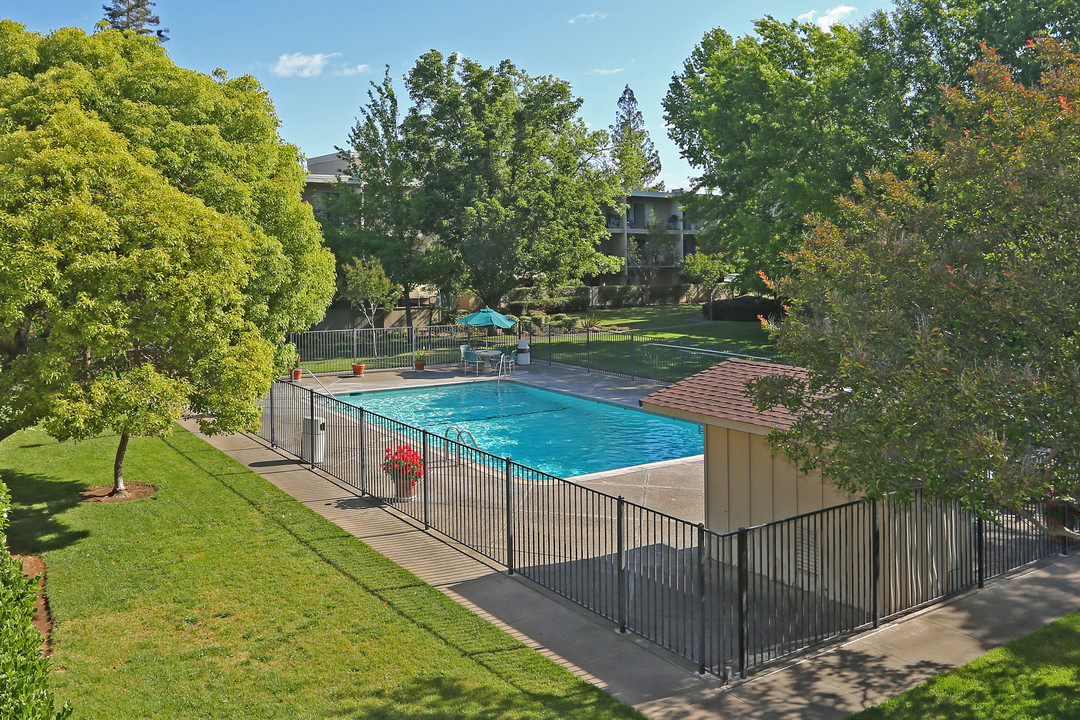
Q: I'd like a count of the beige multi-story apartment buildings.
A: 2